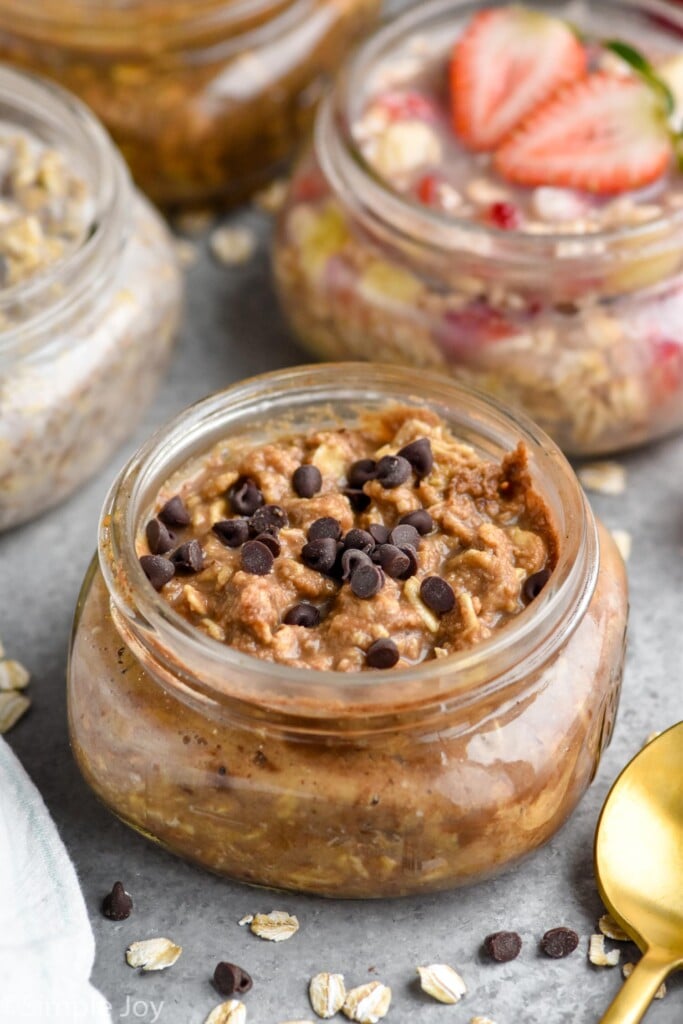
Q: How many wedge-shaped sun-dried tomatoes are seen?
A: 0